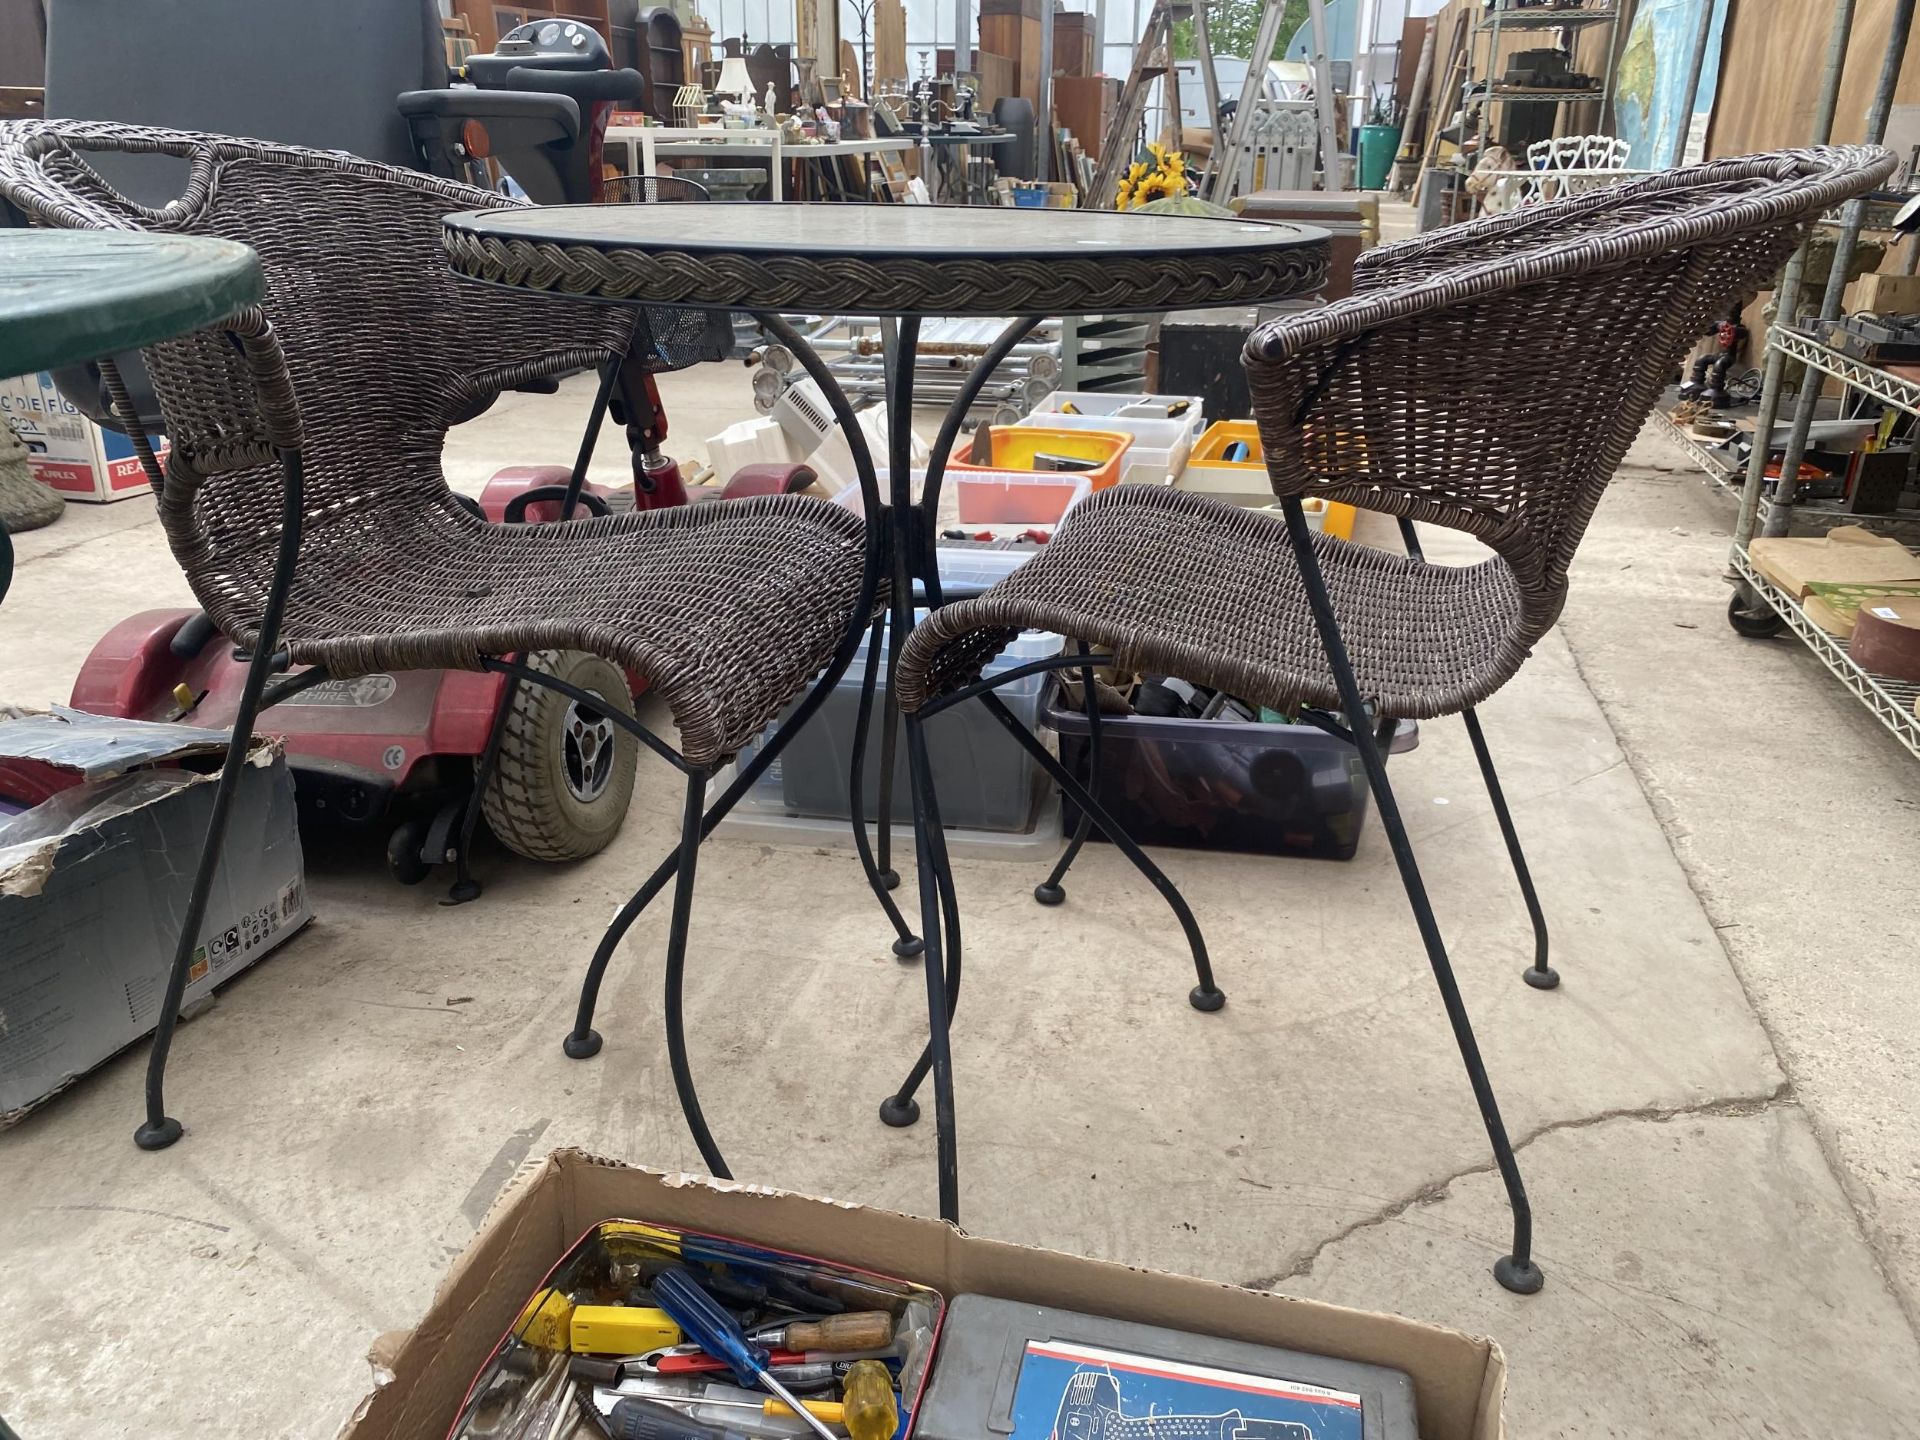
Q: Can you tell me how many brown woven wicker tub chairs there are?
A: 2